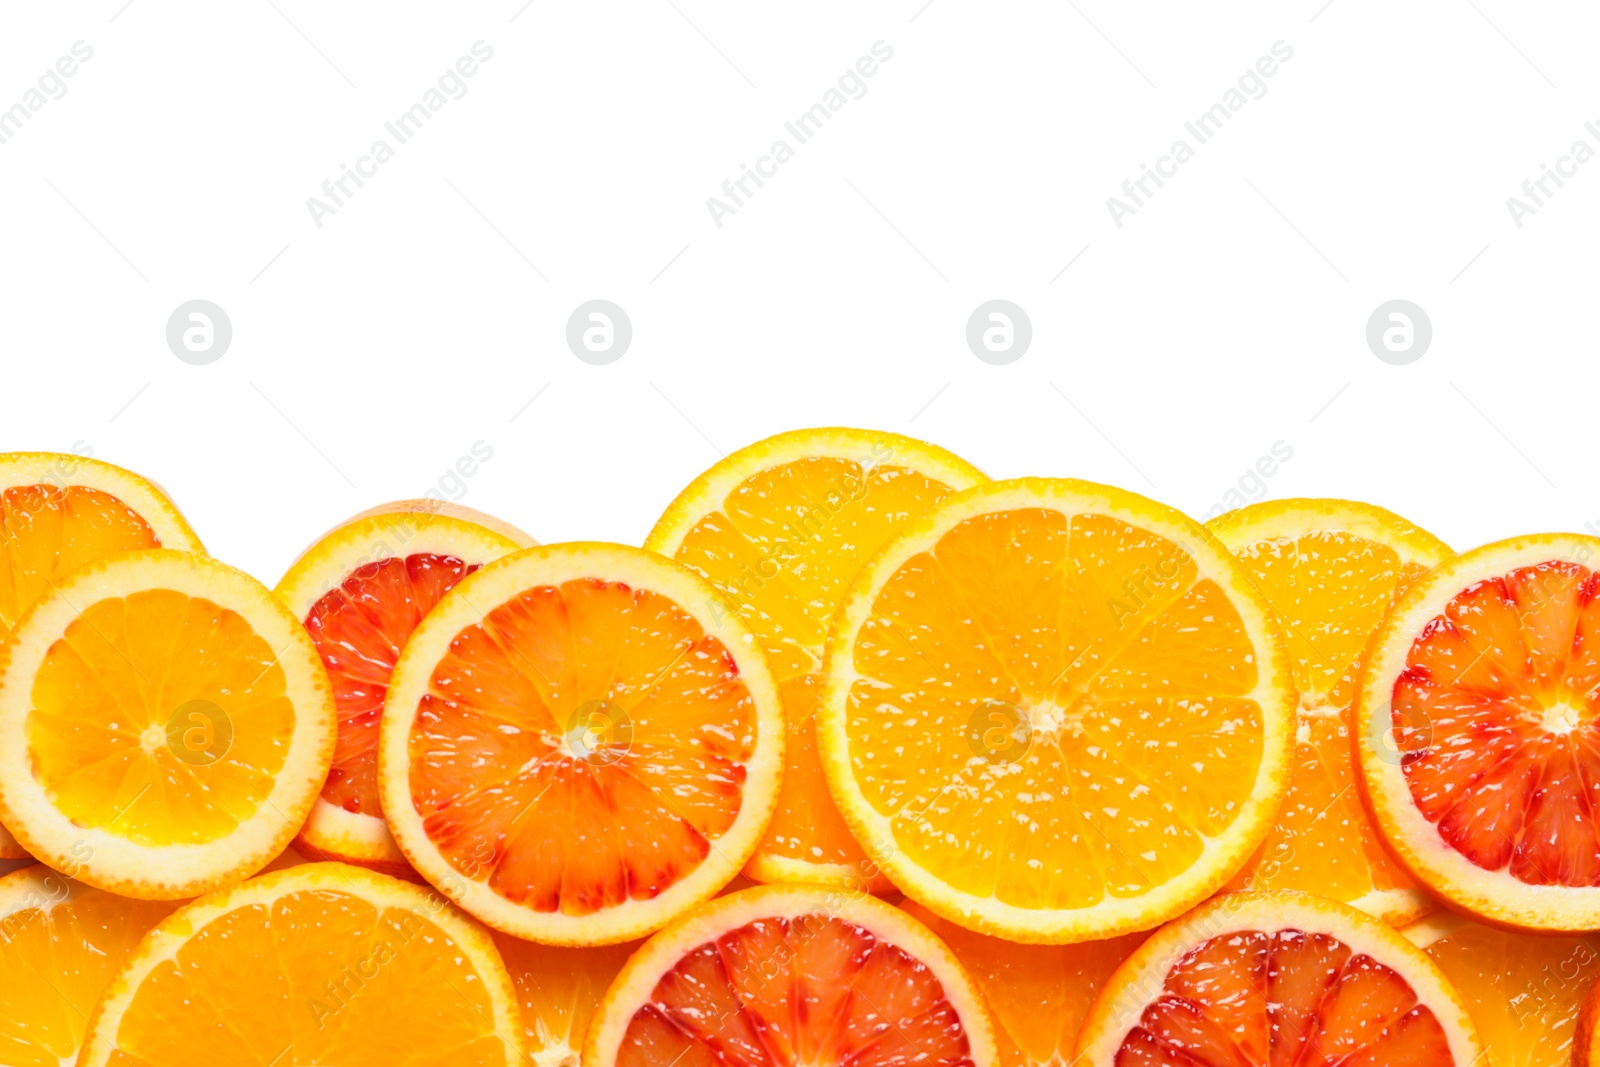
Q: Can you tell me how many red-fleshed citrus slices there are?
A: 5